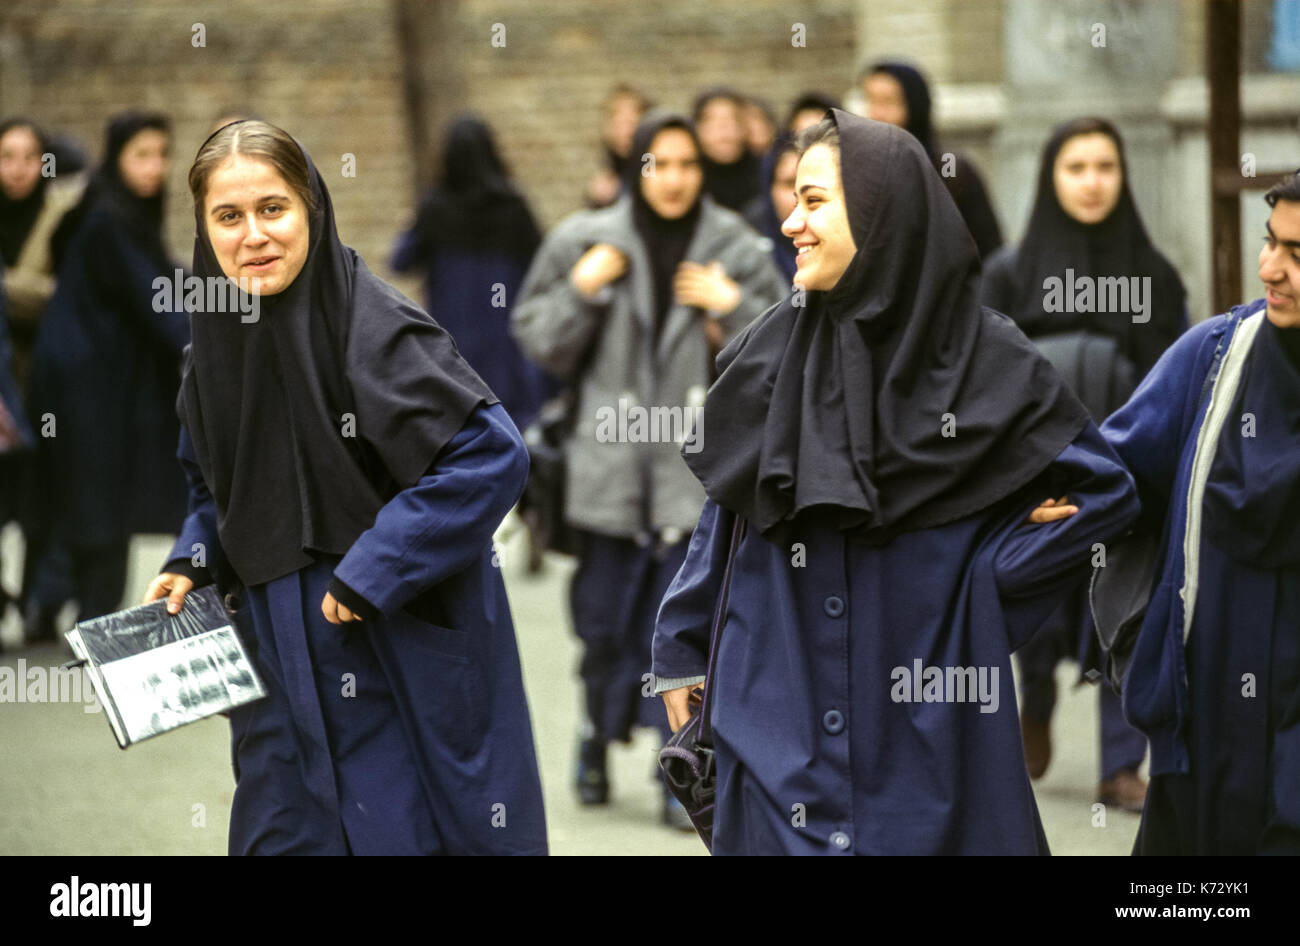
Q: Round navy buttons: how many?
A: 3